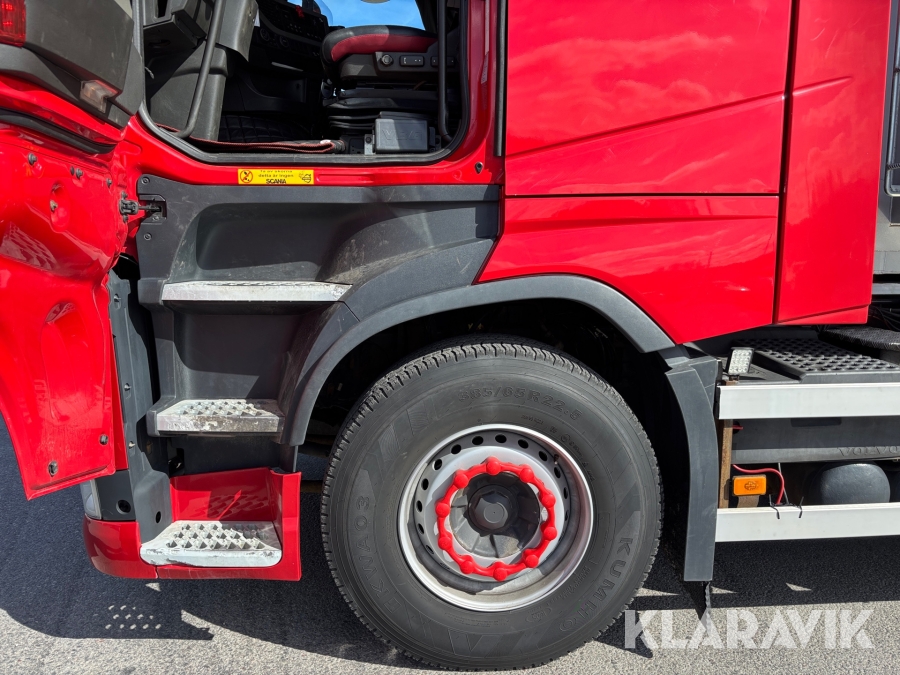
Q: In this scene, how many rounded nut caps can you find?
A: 10